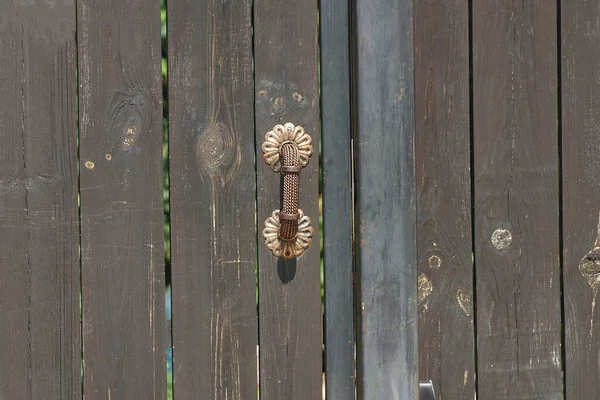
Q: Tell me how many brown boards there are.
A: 7